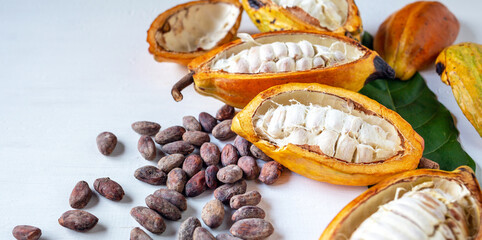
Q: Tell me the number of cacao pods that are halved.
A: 5